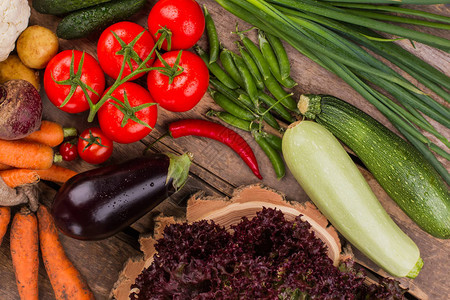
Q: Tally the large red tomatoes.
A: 5